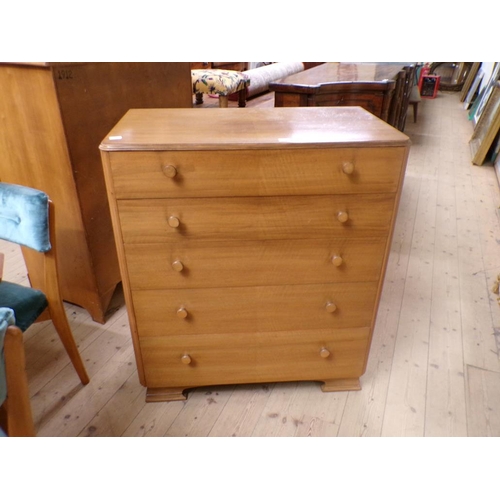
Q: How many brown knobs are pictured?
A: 10